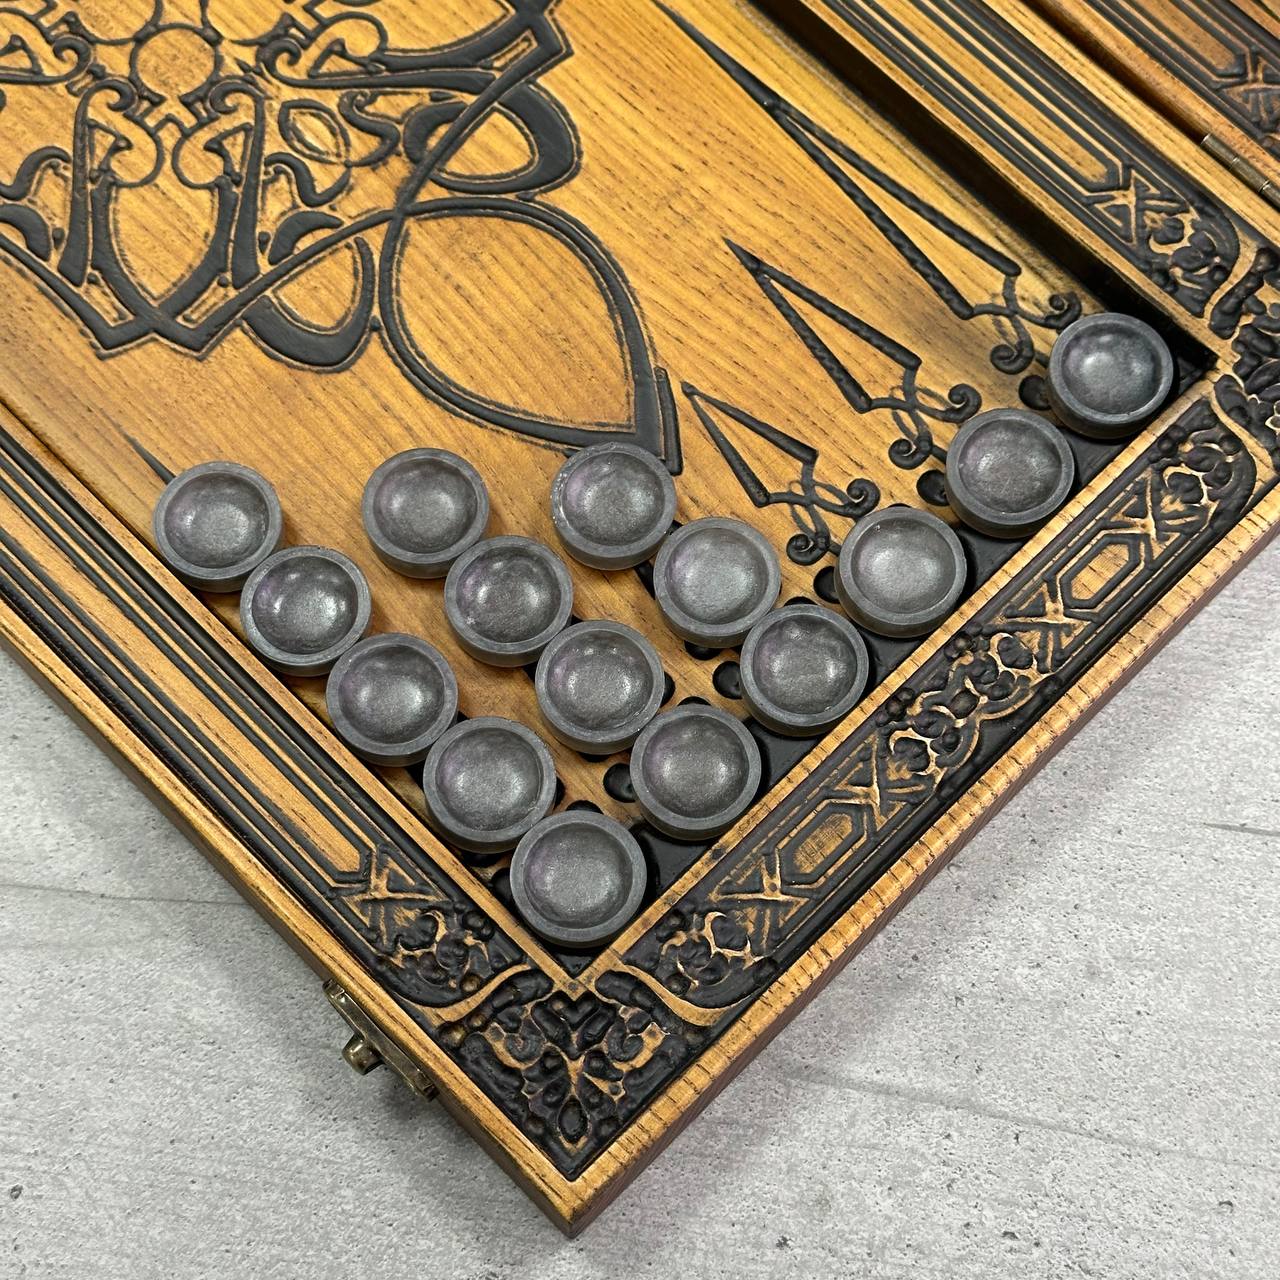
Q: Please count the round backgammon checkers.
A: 15